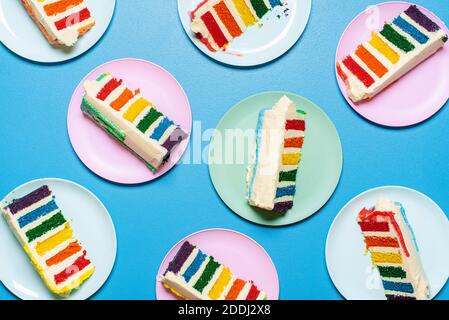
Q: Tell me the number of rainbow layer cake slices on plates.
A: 8